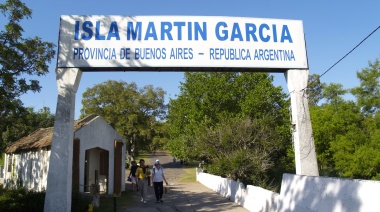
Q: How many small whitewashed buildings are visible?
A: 1